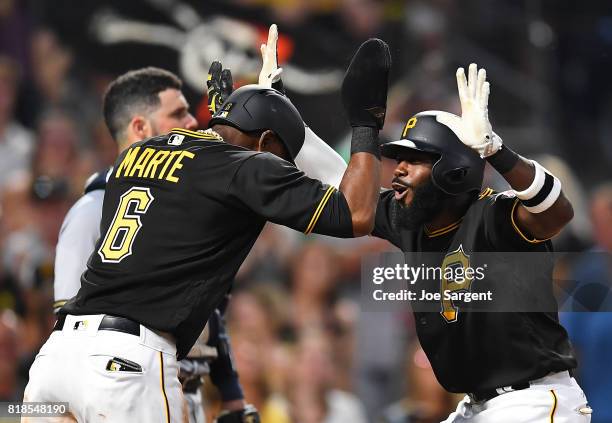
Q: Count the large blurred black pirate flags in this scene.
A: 1